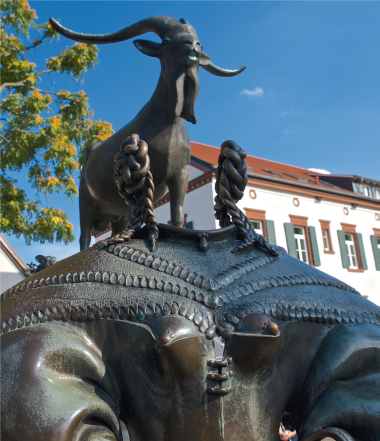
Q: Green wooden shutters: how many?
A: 6